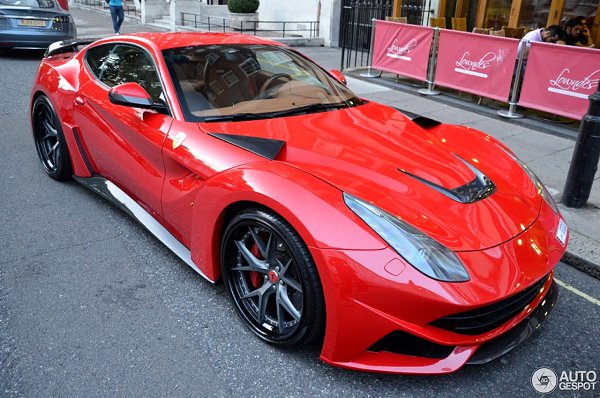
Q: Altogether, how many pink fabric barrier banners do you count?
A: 3